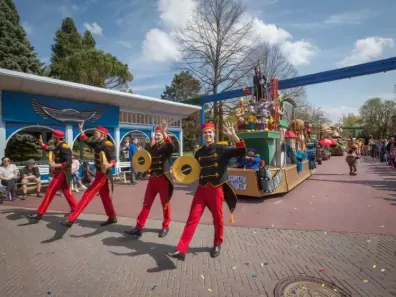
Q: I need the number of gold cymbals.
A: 4